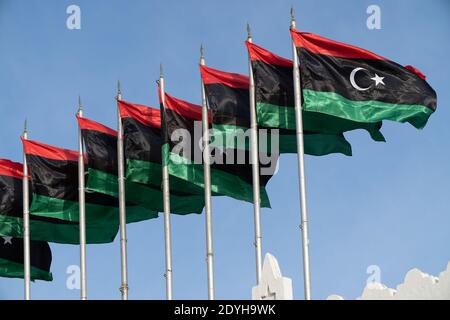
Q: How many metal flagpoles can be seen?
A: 7